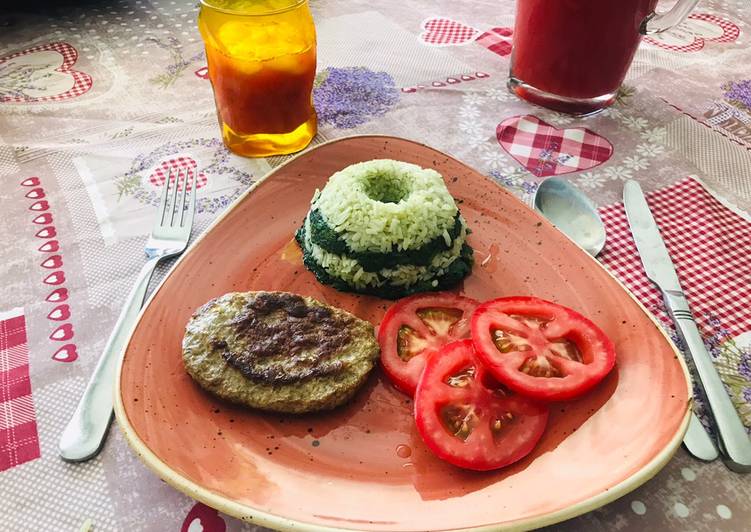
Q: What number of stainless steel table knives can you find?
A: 1